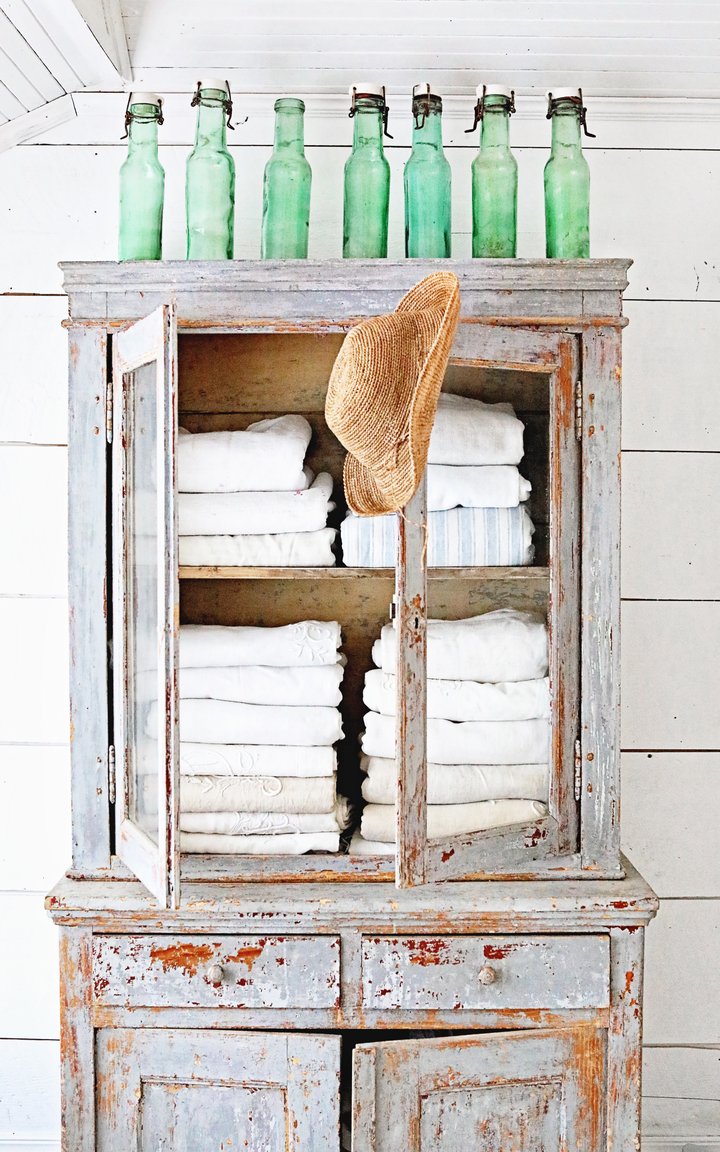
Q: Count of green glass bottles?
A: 7